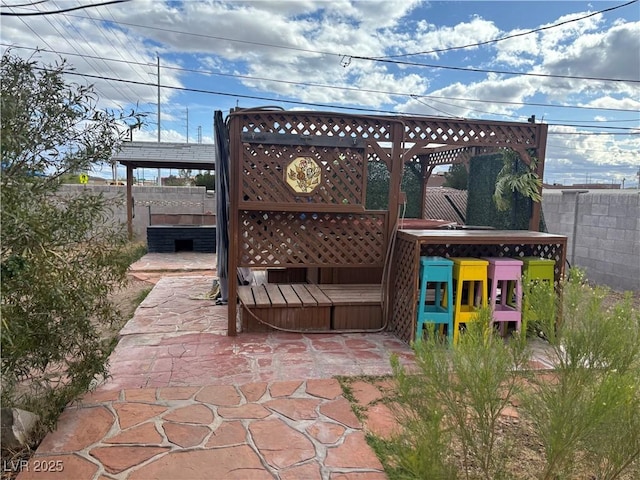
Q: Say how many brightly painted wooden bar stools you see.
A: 4